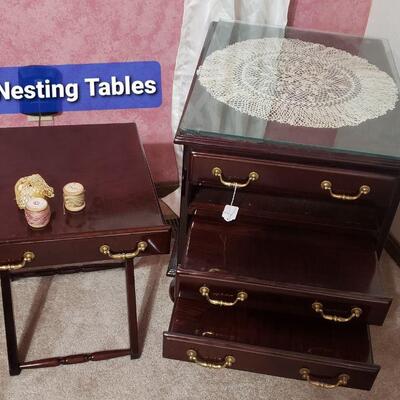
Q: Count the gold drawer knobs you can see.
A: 8